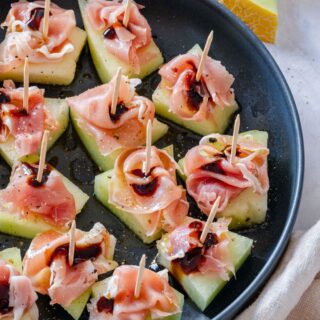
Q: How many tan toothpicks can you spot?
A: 11